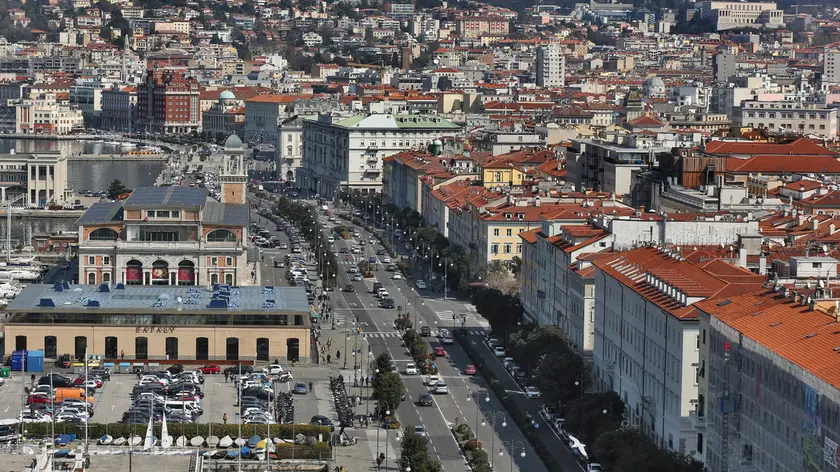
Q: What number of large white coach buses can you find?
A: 0